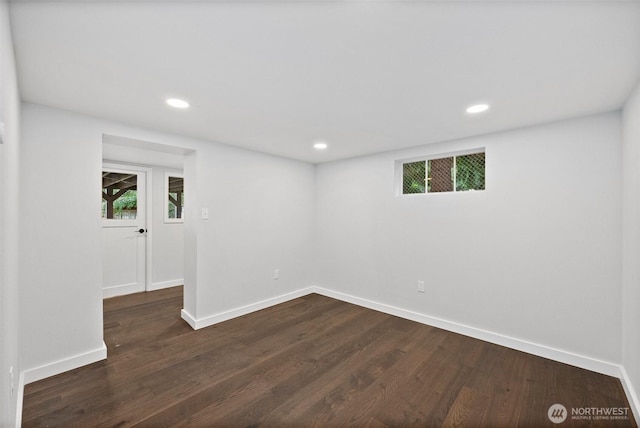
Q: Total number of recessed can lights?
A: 3